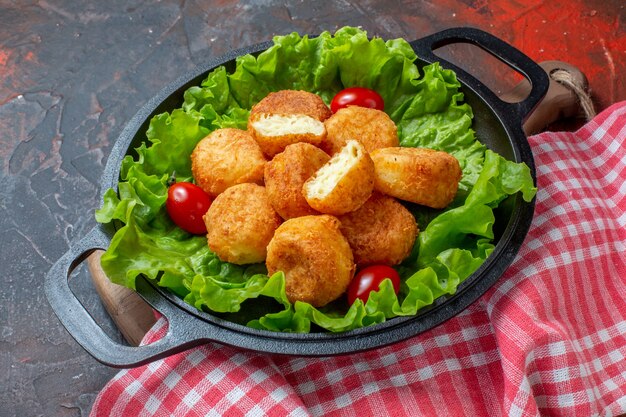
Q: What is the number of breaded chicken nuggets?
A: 9